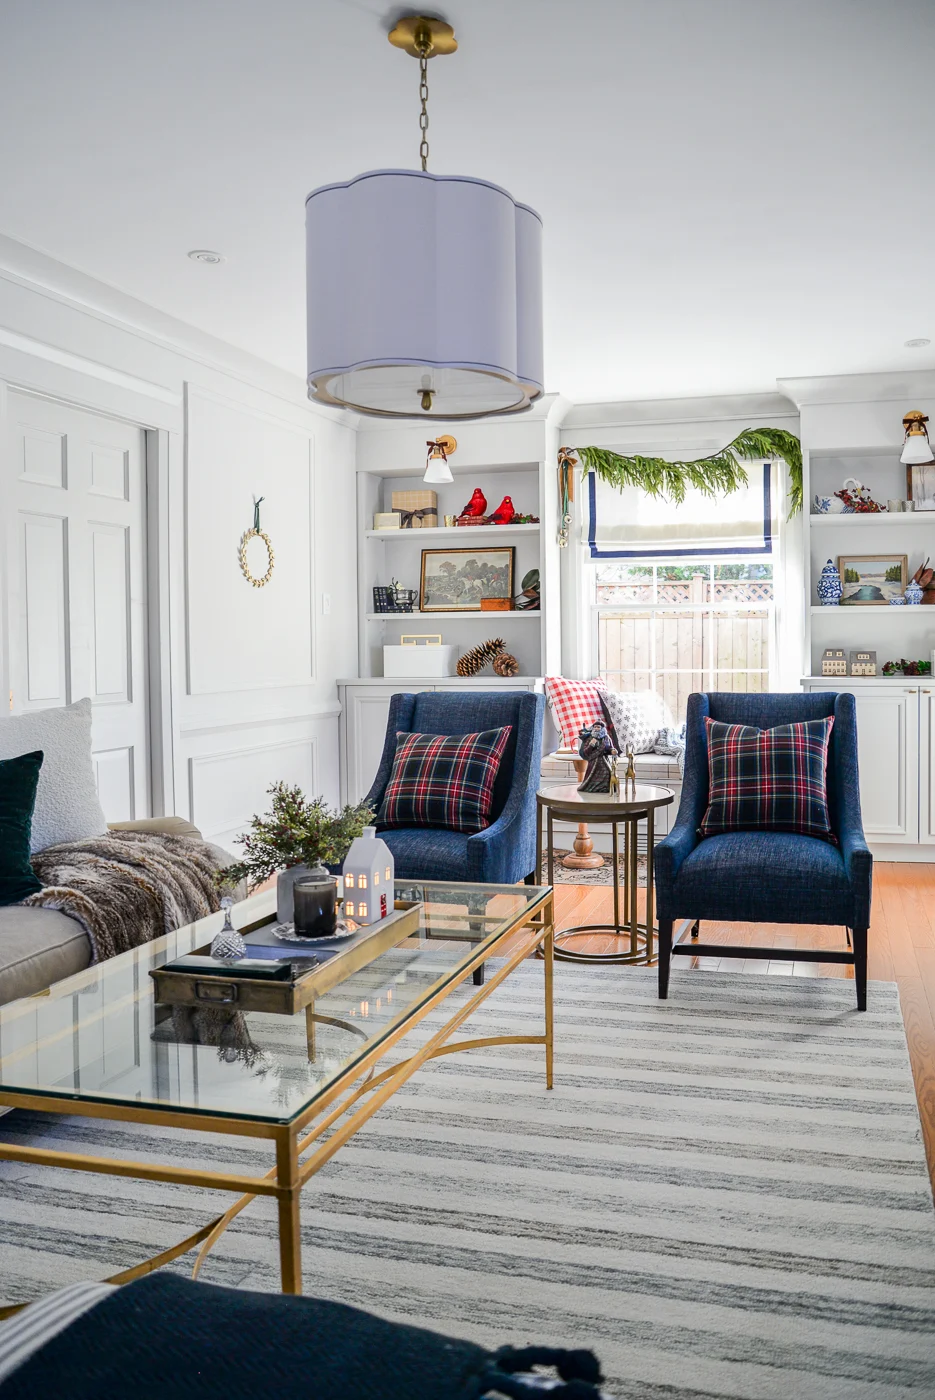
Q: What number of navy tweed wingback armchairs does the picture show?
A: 2